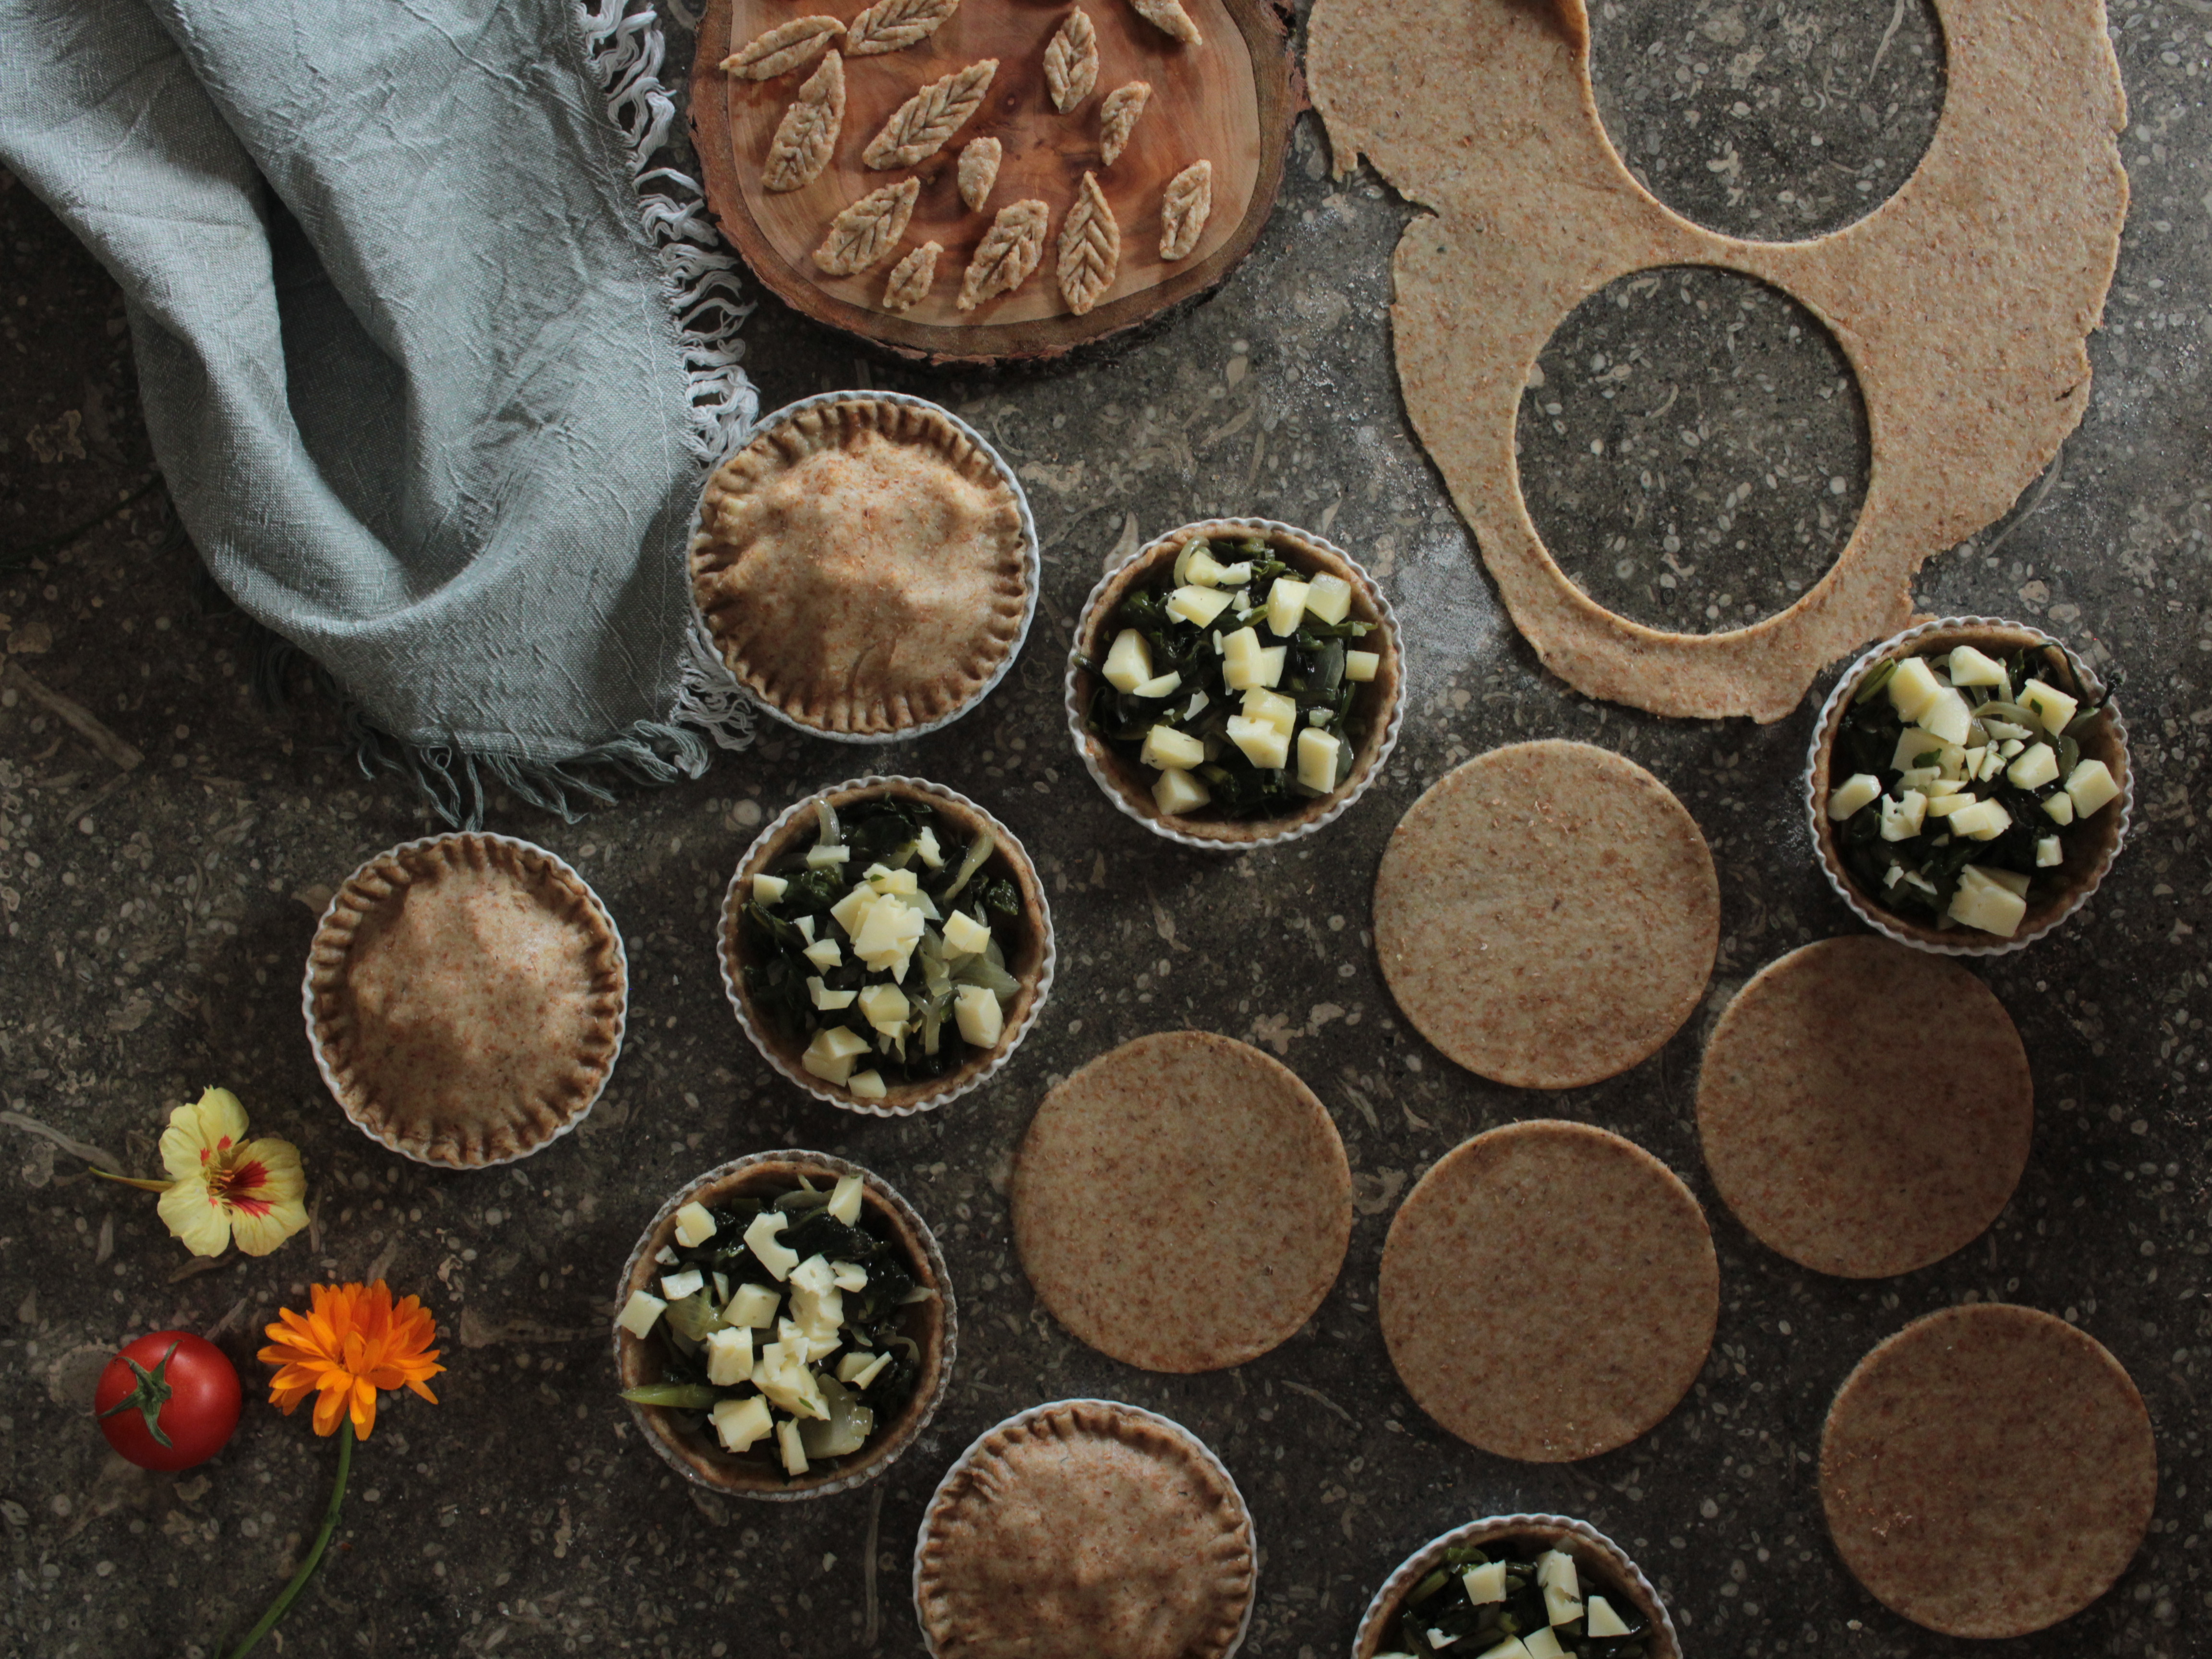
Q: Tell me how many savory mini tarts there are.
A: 8